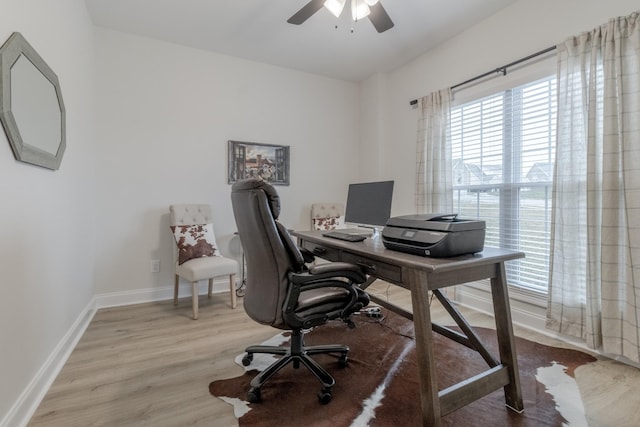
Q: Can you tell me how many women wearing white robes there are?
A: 0